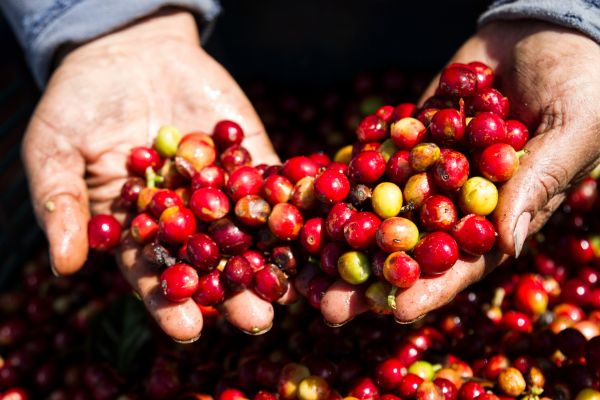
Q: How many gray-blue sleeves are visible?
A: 2